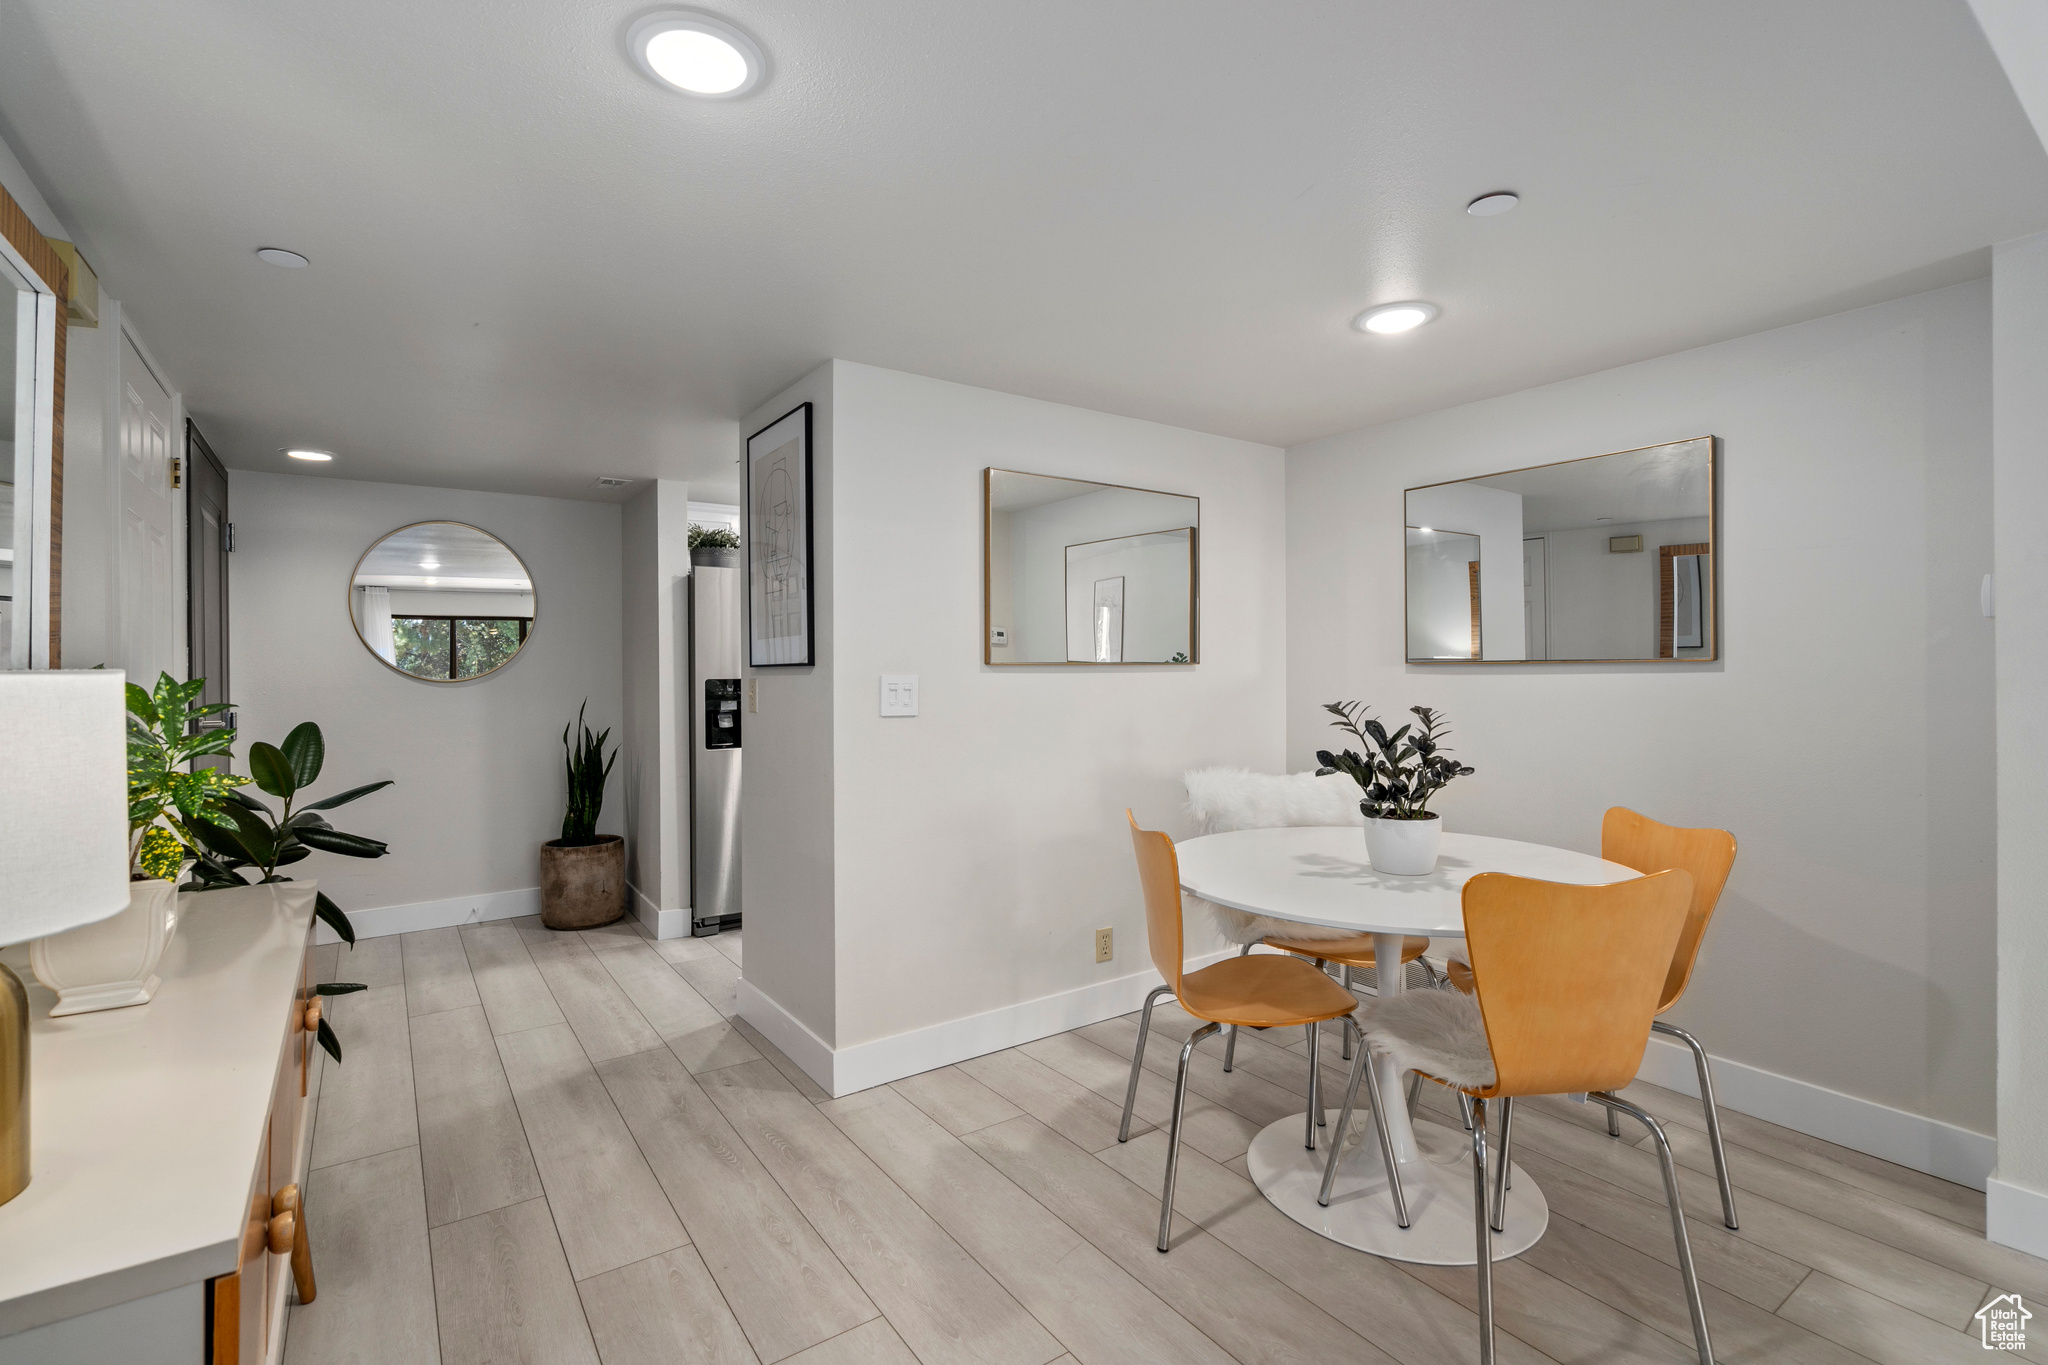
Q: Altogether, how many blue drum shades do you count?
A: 0